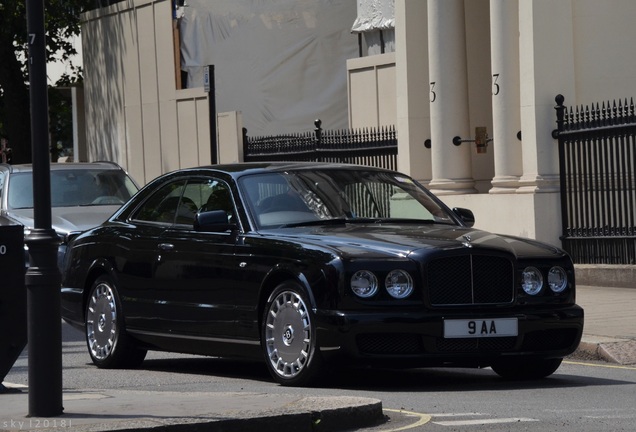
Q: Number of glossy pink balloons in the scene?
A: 0